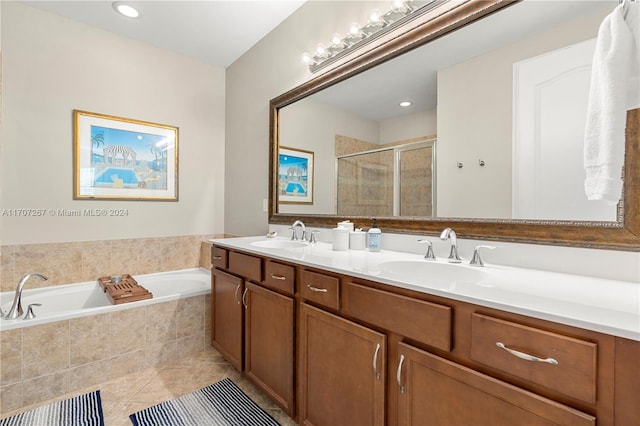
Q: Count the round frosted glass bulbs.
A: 6